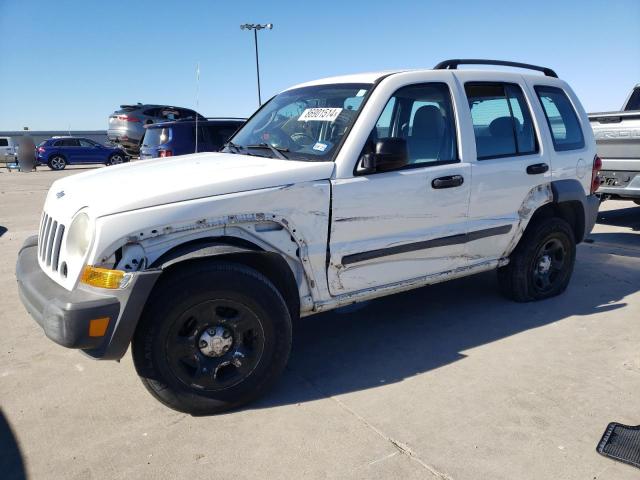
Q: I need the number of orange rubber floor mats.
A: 0